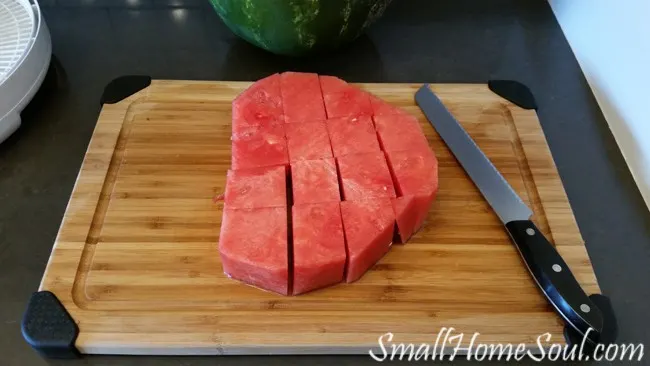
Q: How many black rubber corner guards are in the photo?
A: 4